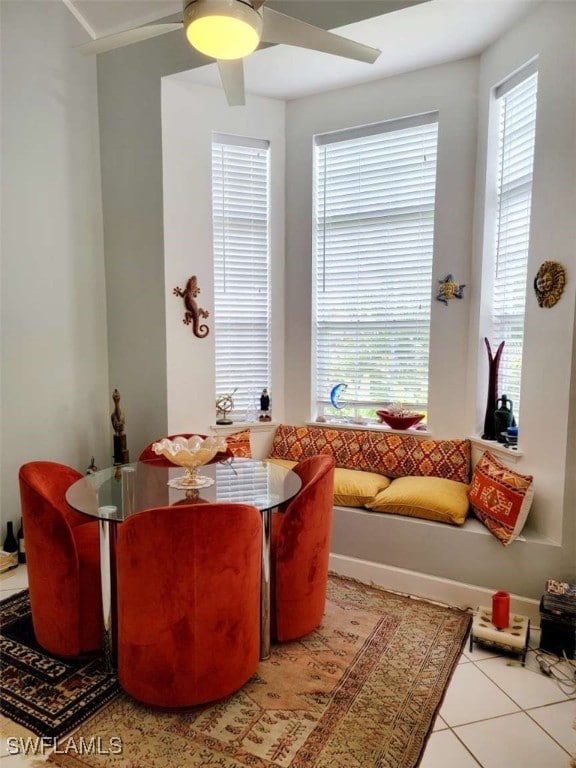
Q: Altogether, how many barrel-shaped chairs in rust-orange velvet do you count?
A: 4